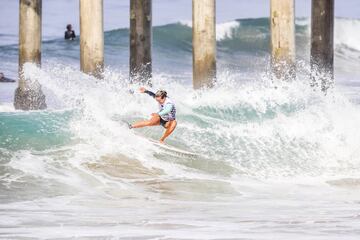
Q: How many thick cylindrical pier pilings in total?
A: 6